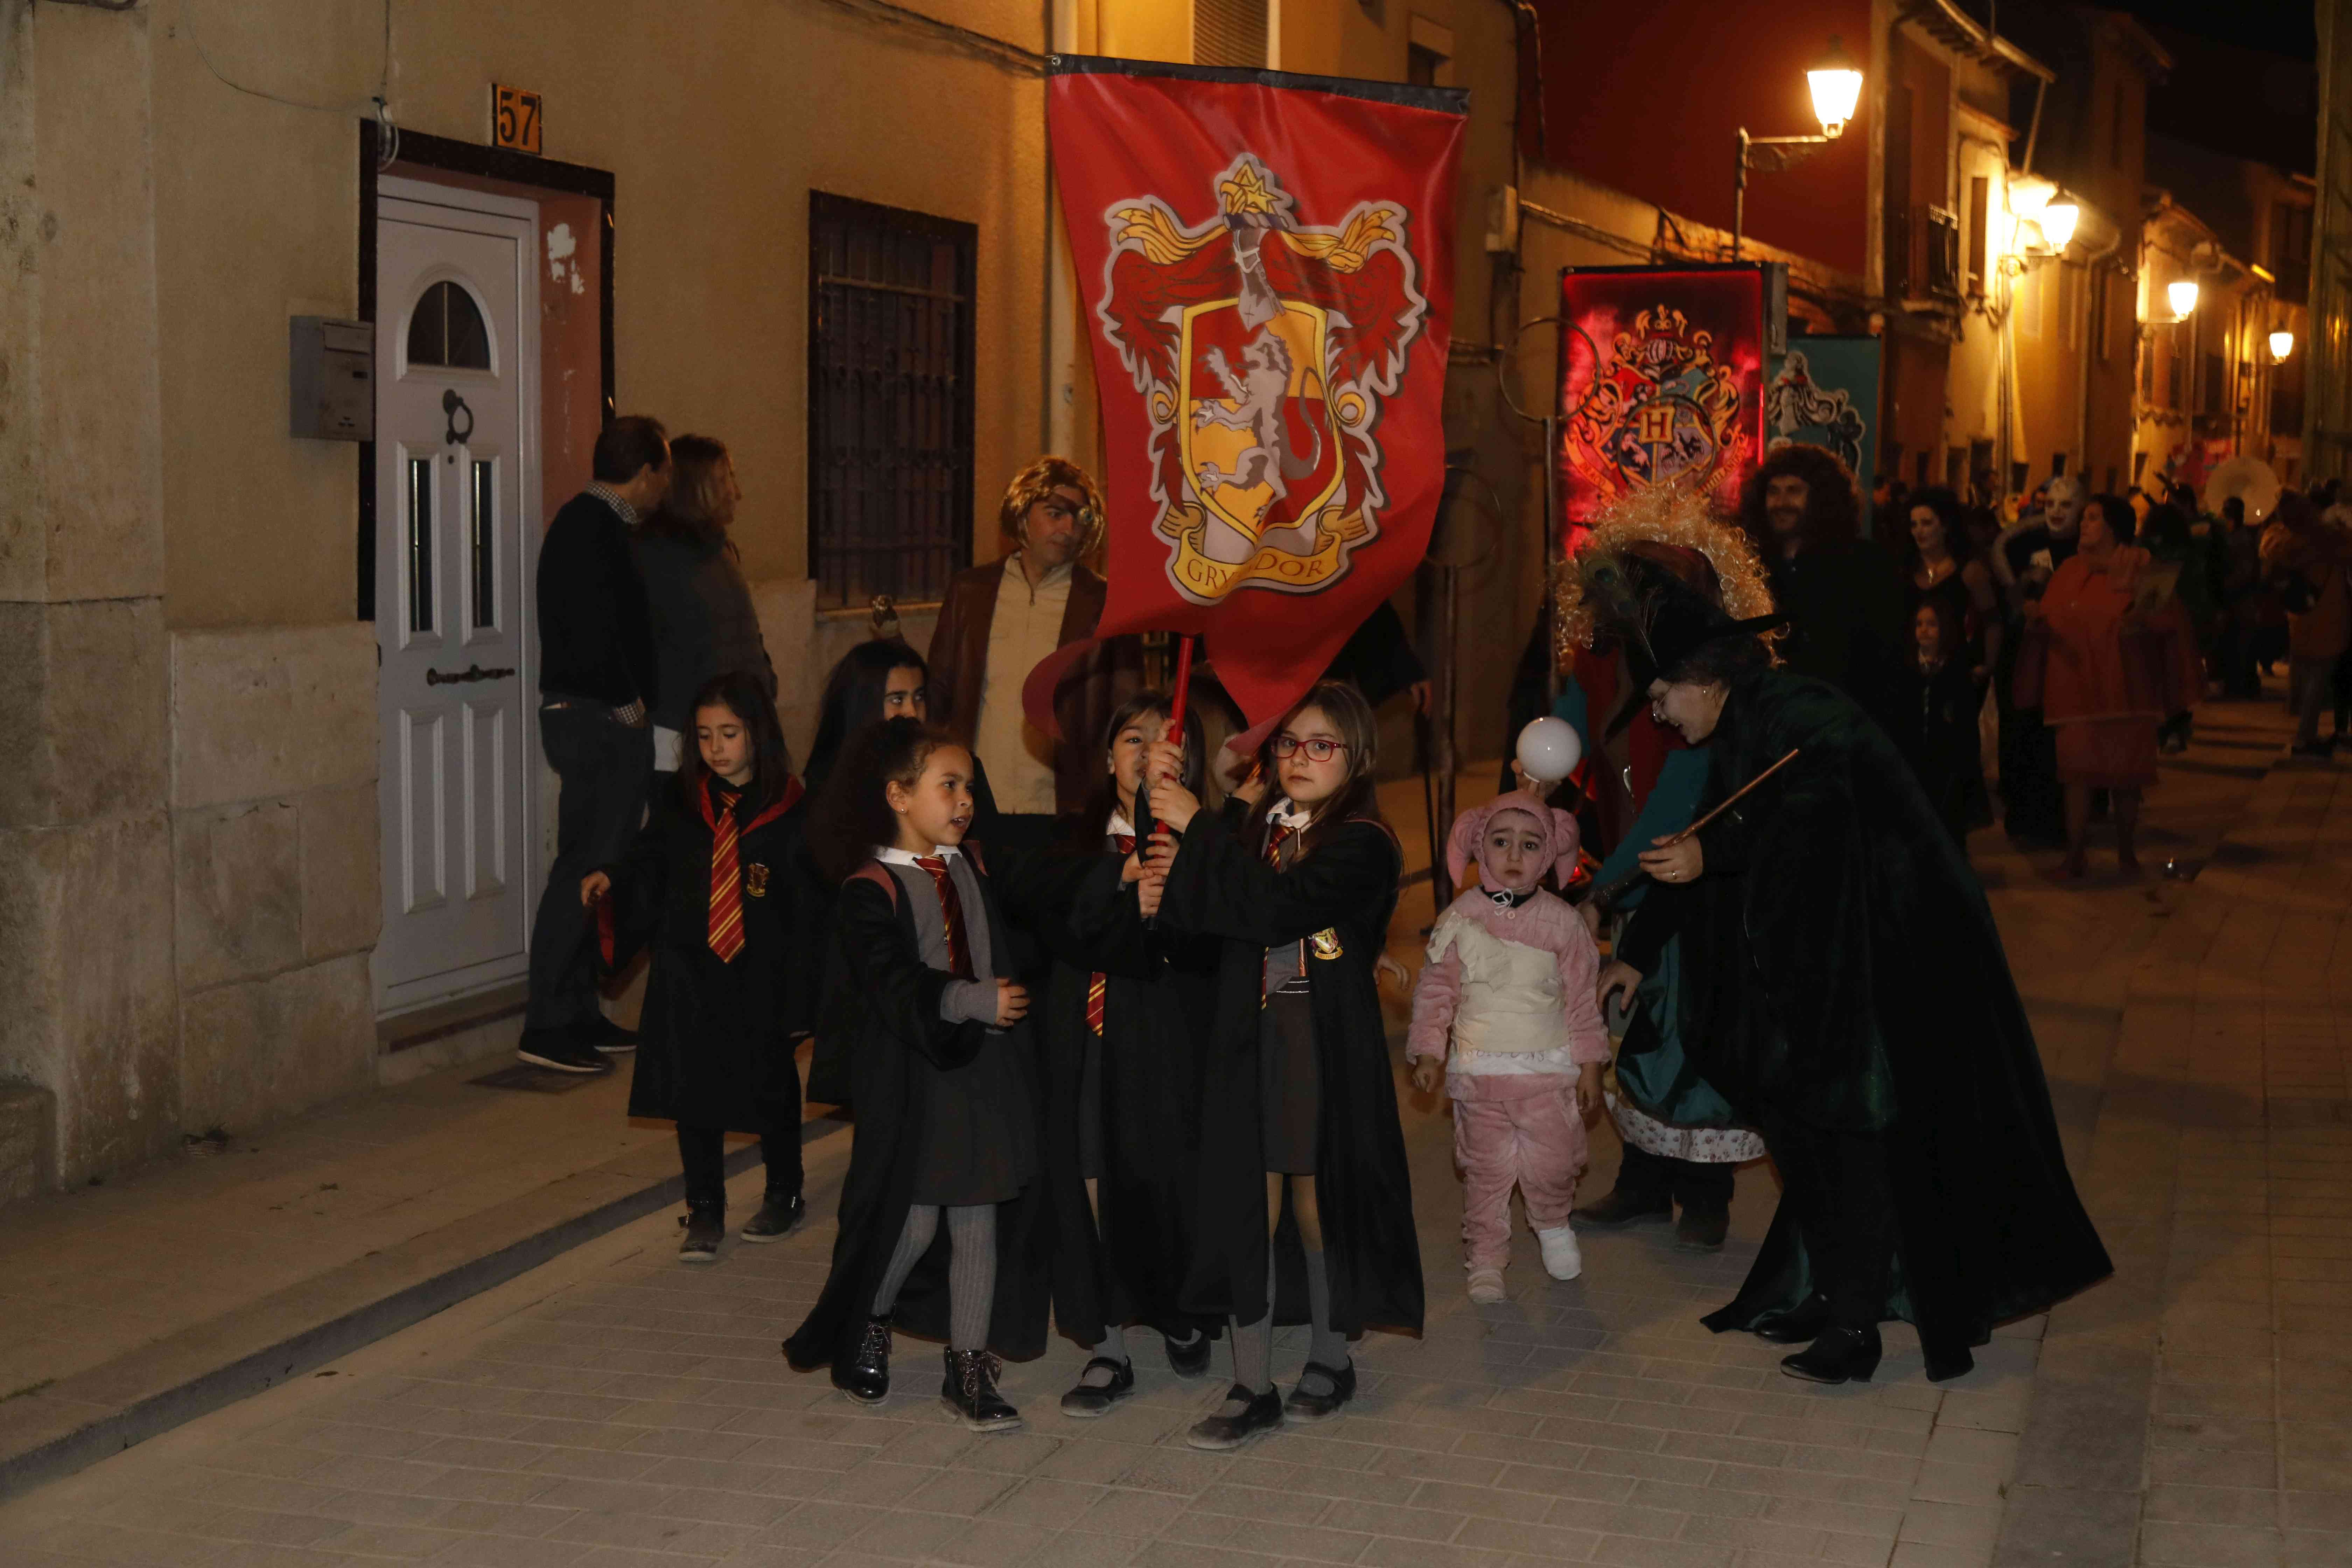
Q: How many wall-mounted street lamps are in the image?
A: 4